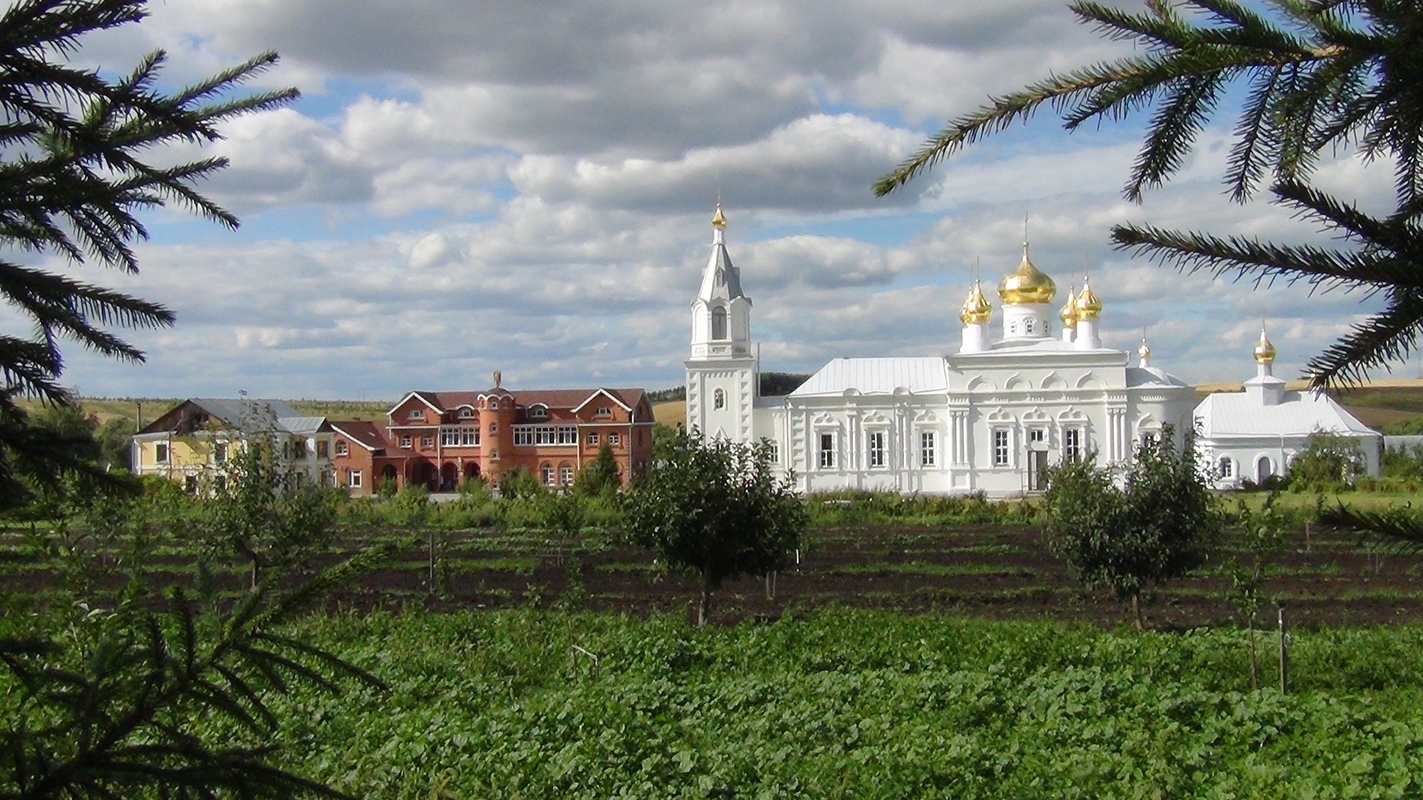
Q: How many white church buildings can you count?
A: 2